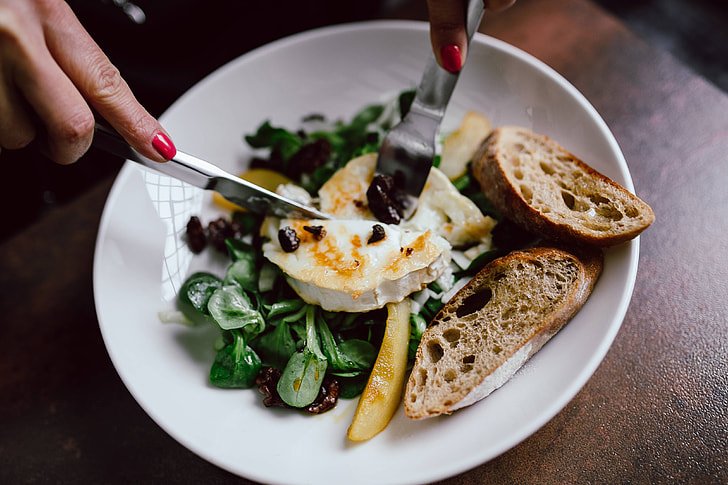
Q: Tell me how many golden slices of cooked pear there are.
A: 3